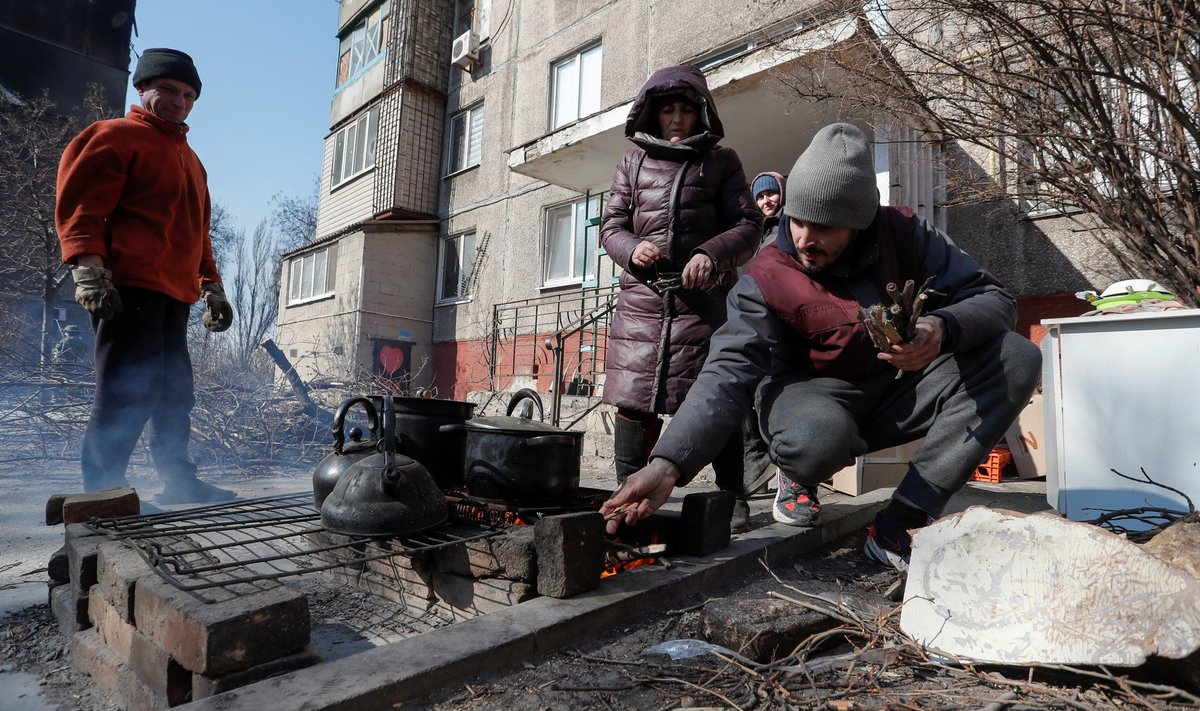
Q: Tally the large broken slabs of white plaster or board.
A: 1